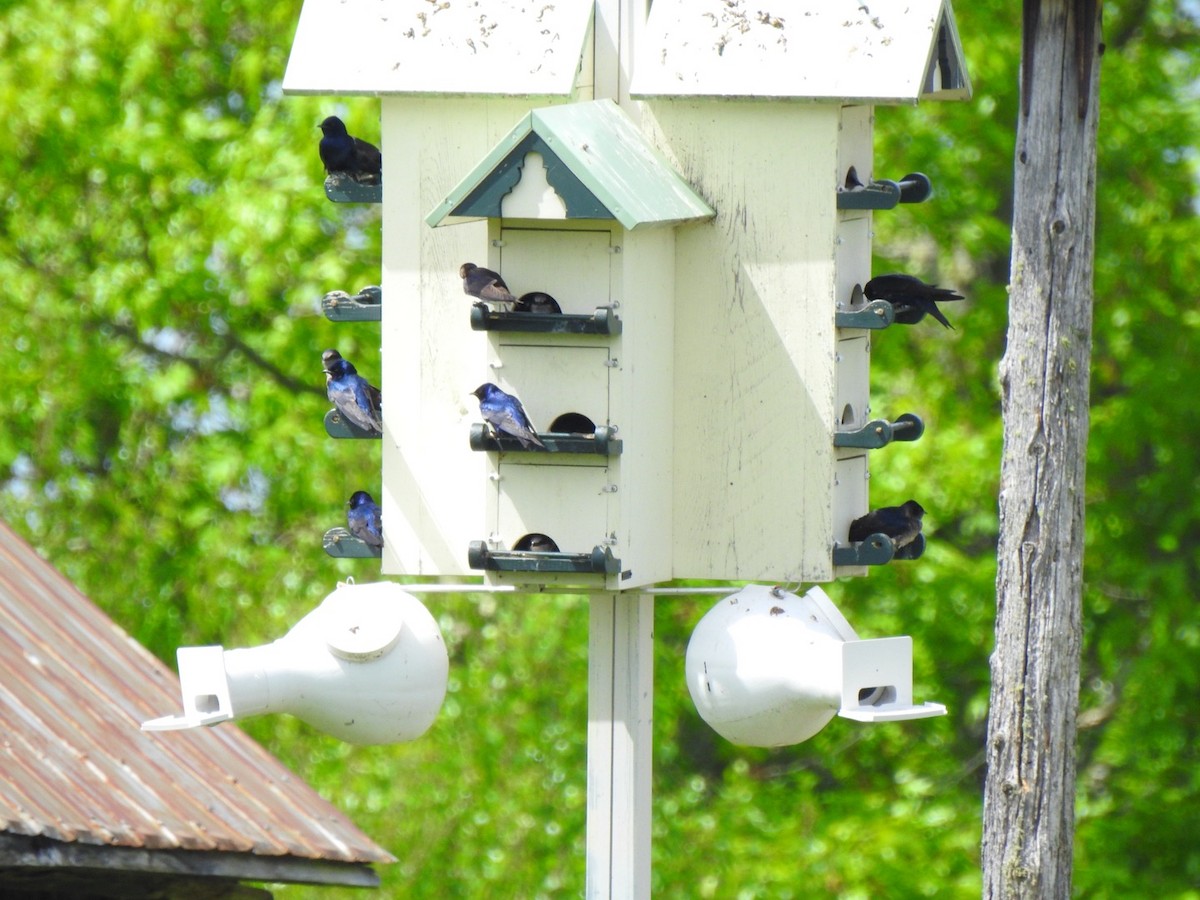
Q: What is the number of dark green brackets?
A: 11